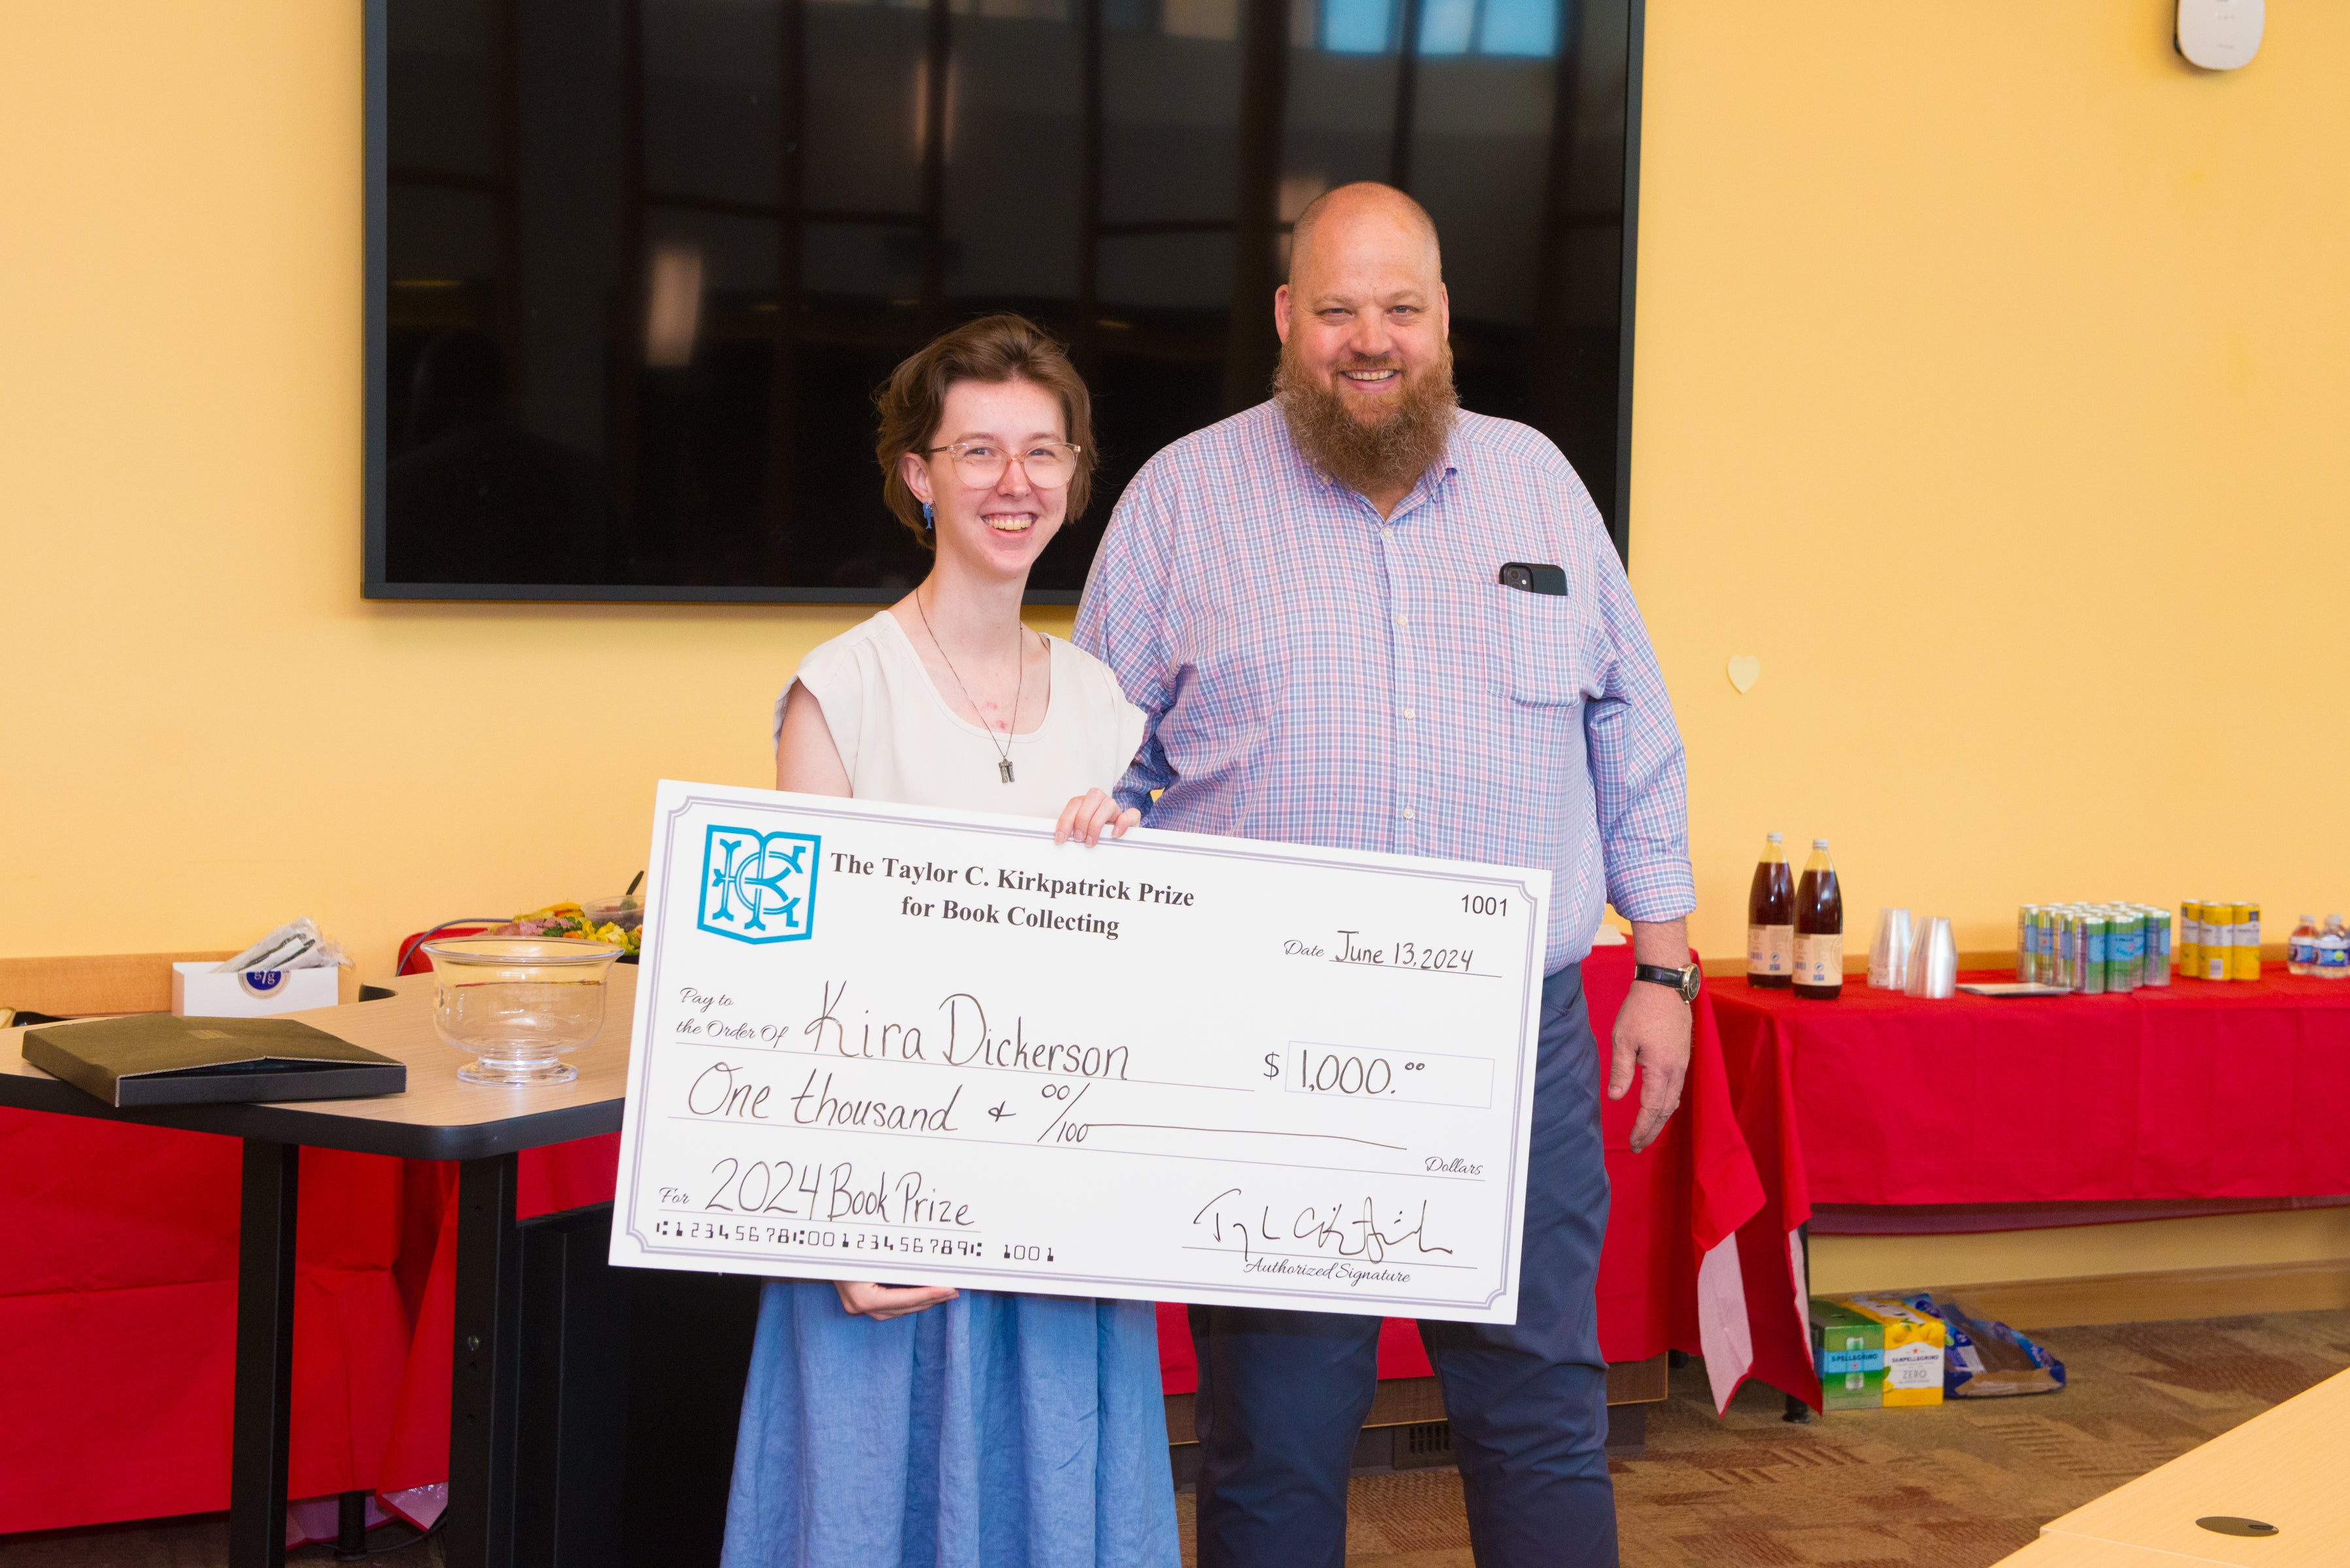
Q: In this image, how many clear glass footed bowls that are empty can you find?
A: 1